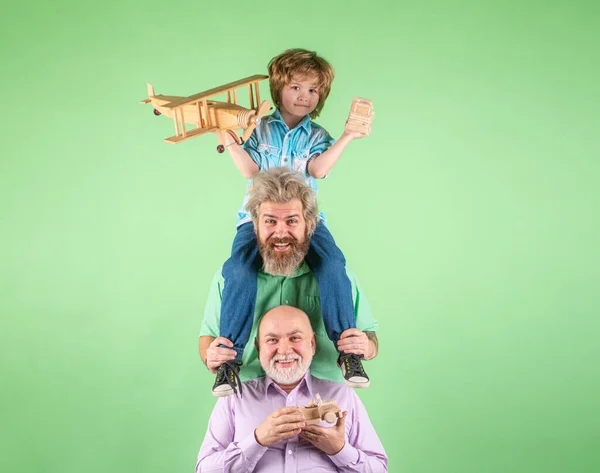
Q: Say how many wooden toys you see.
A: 3